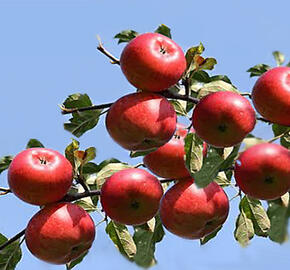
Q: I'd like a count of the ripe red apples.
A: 10